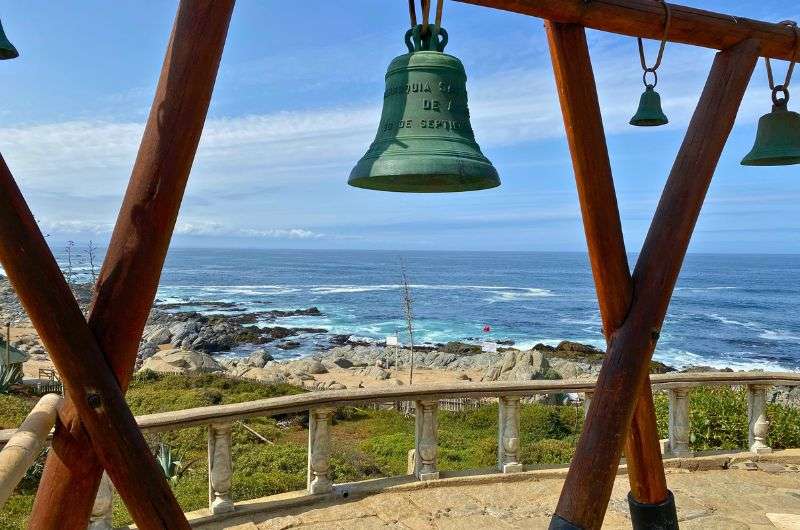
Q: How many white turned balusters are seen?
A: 8